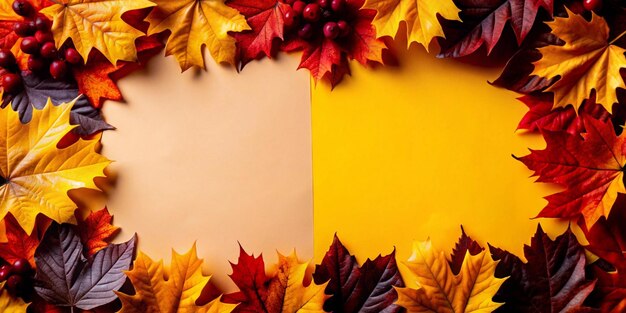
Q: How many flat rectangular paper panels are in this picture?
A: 2